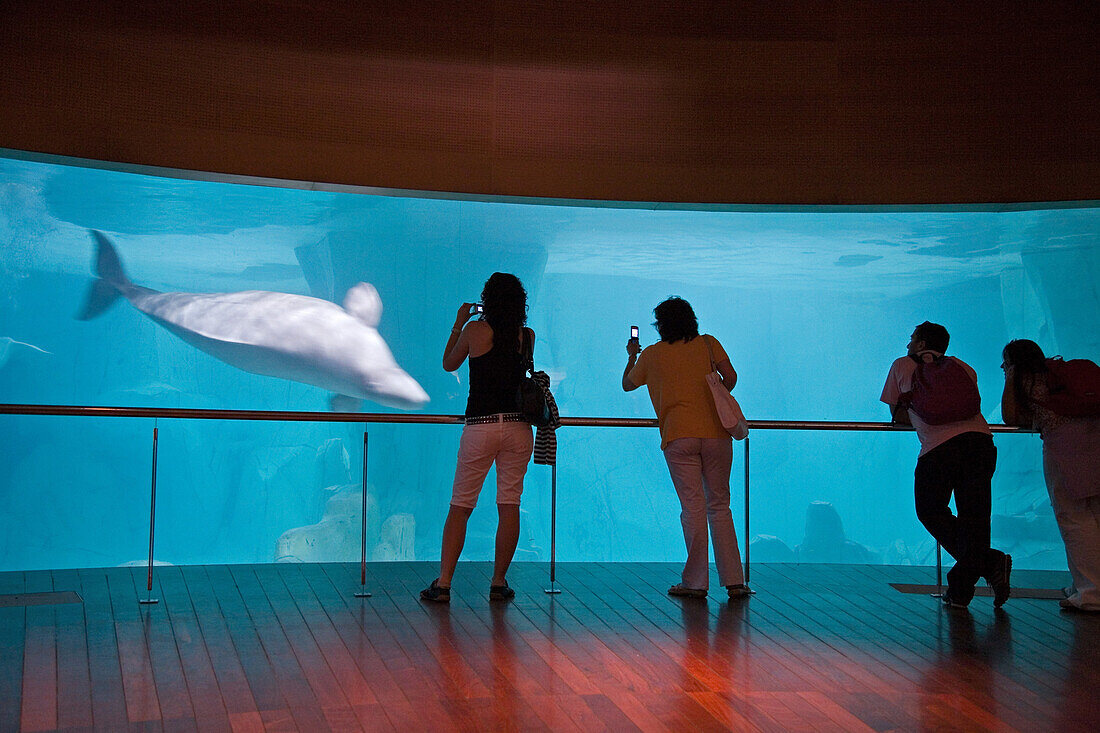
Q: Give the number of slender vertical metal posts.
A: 5